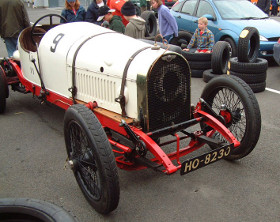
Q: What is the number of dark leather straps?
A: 2